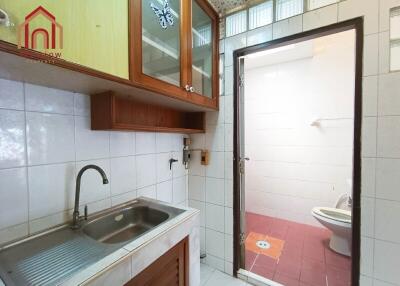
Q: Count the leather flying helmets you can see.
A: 0